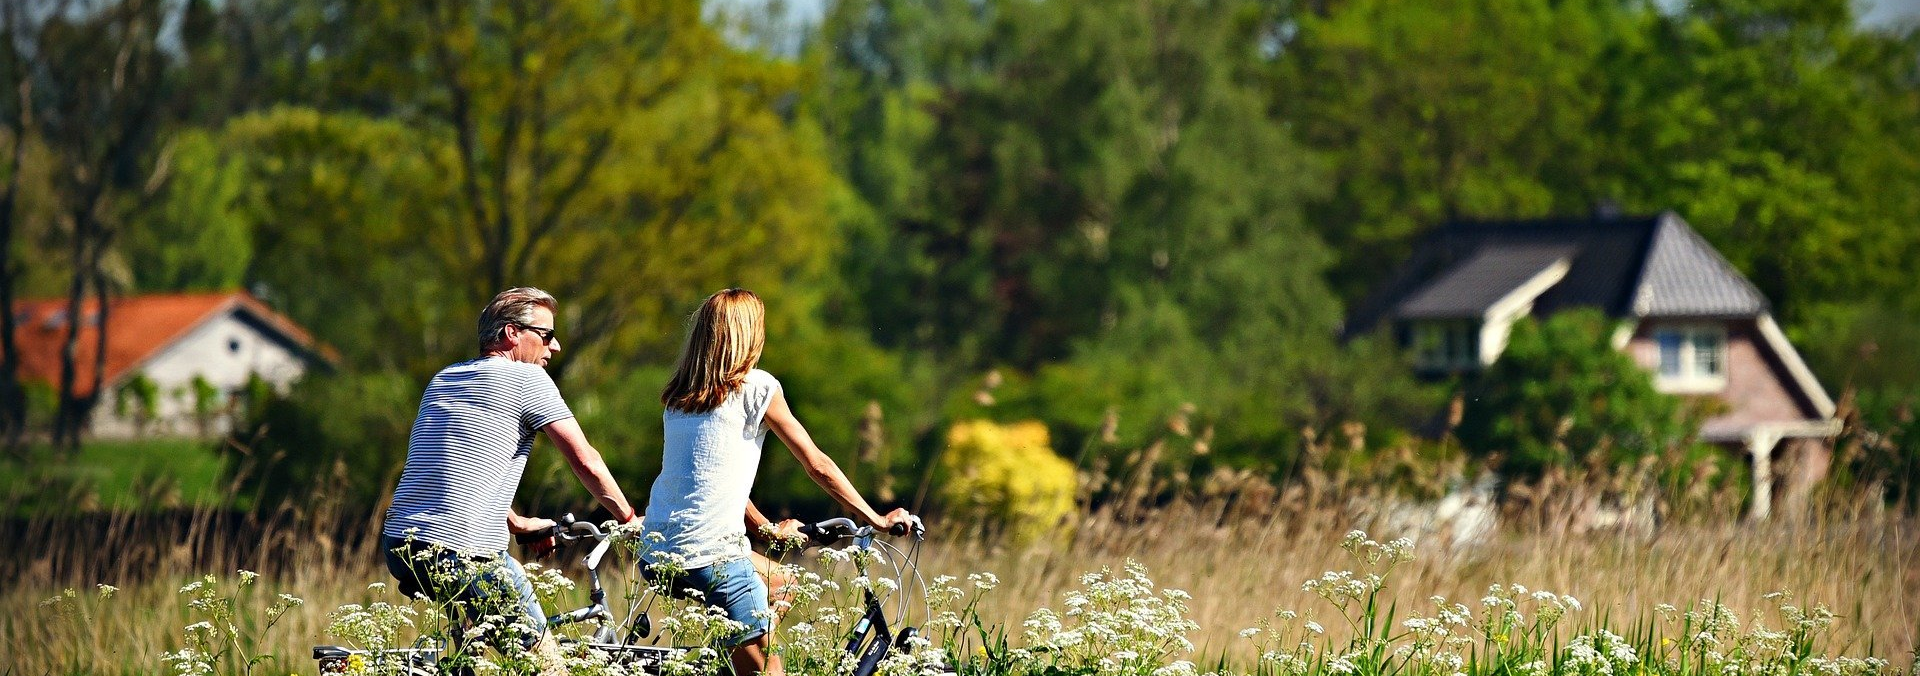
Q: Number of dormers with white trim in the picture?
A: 1